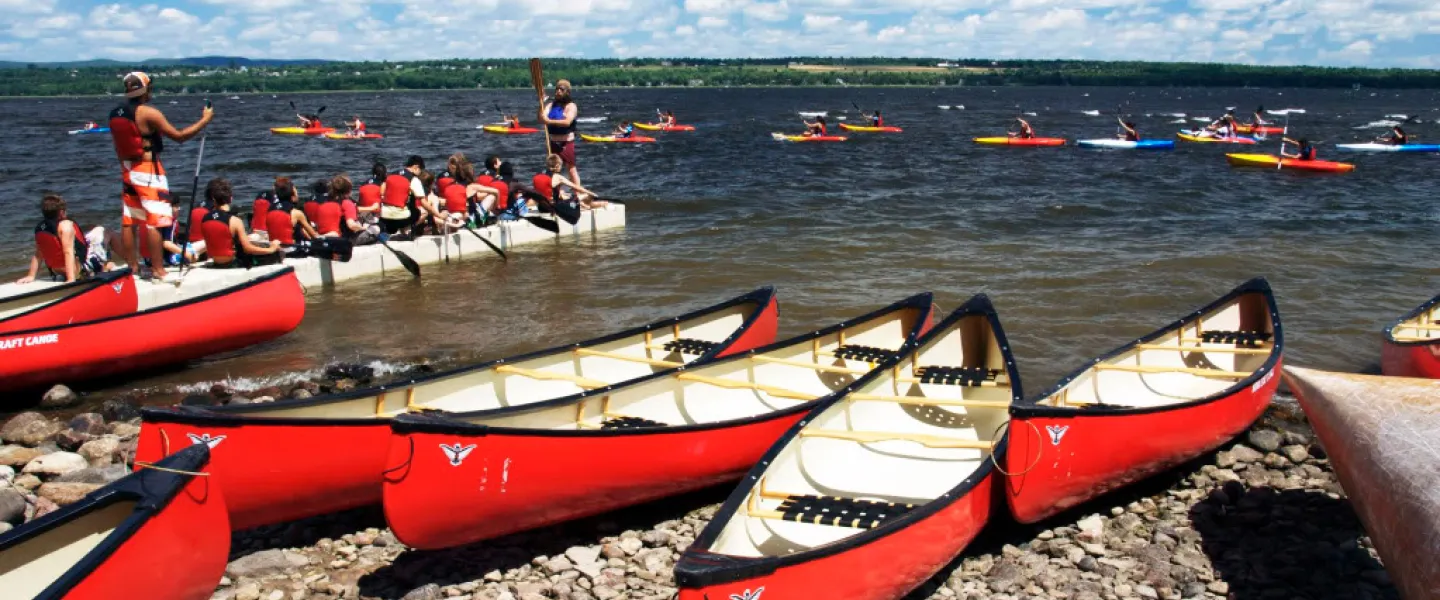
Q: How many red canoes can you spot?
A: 8